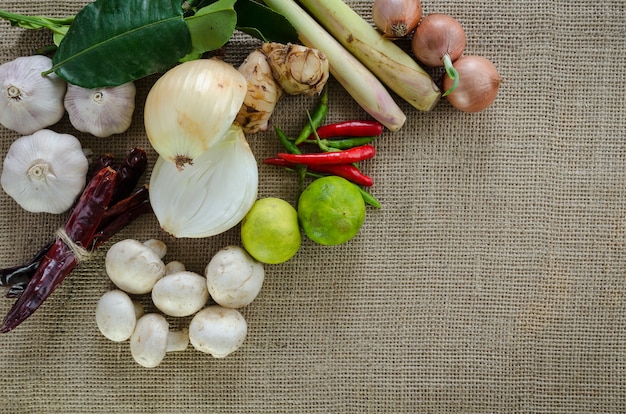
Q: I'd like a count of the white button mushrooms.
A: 6